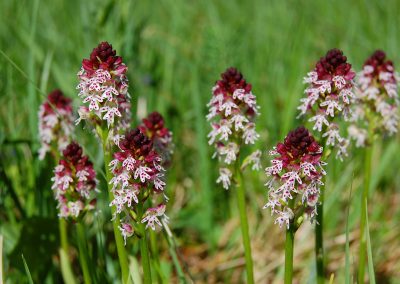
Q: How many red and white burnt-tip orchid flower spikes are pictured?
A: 9